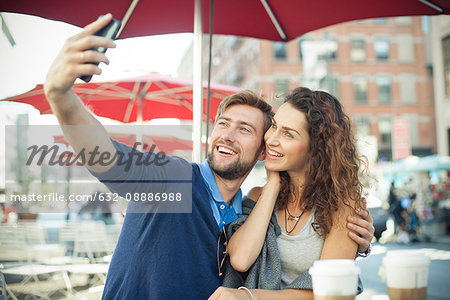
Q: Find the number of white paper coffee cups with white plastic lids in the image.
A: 2